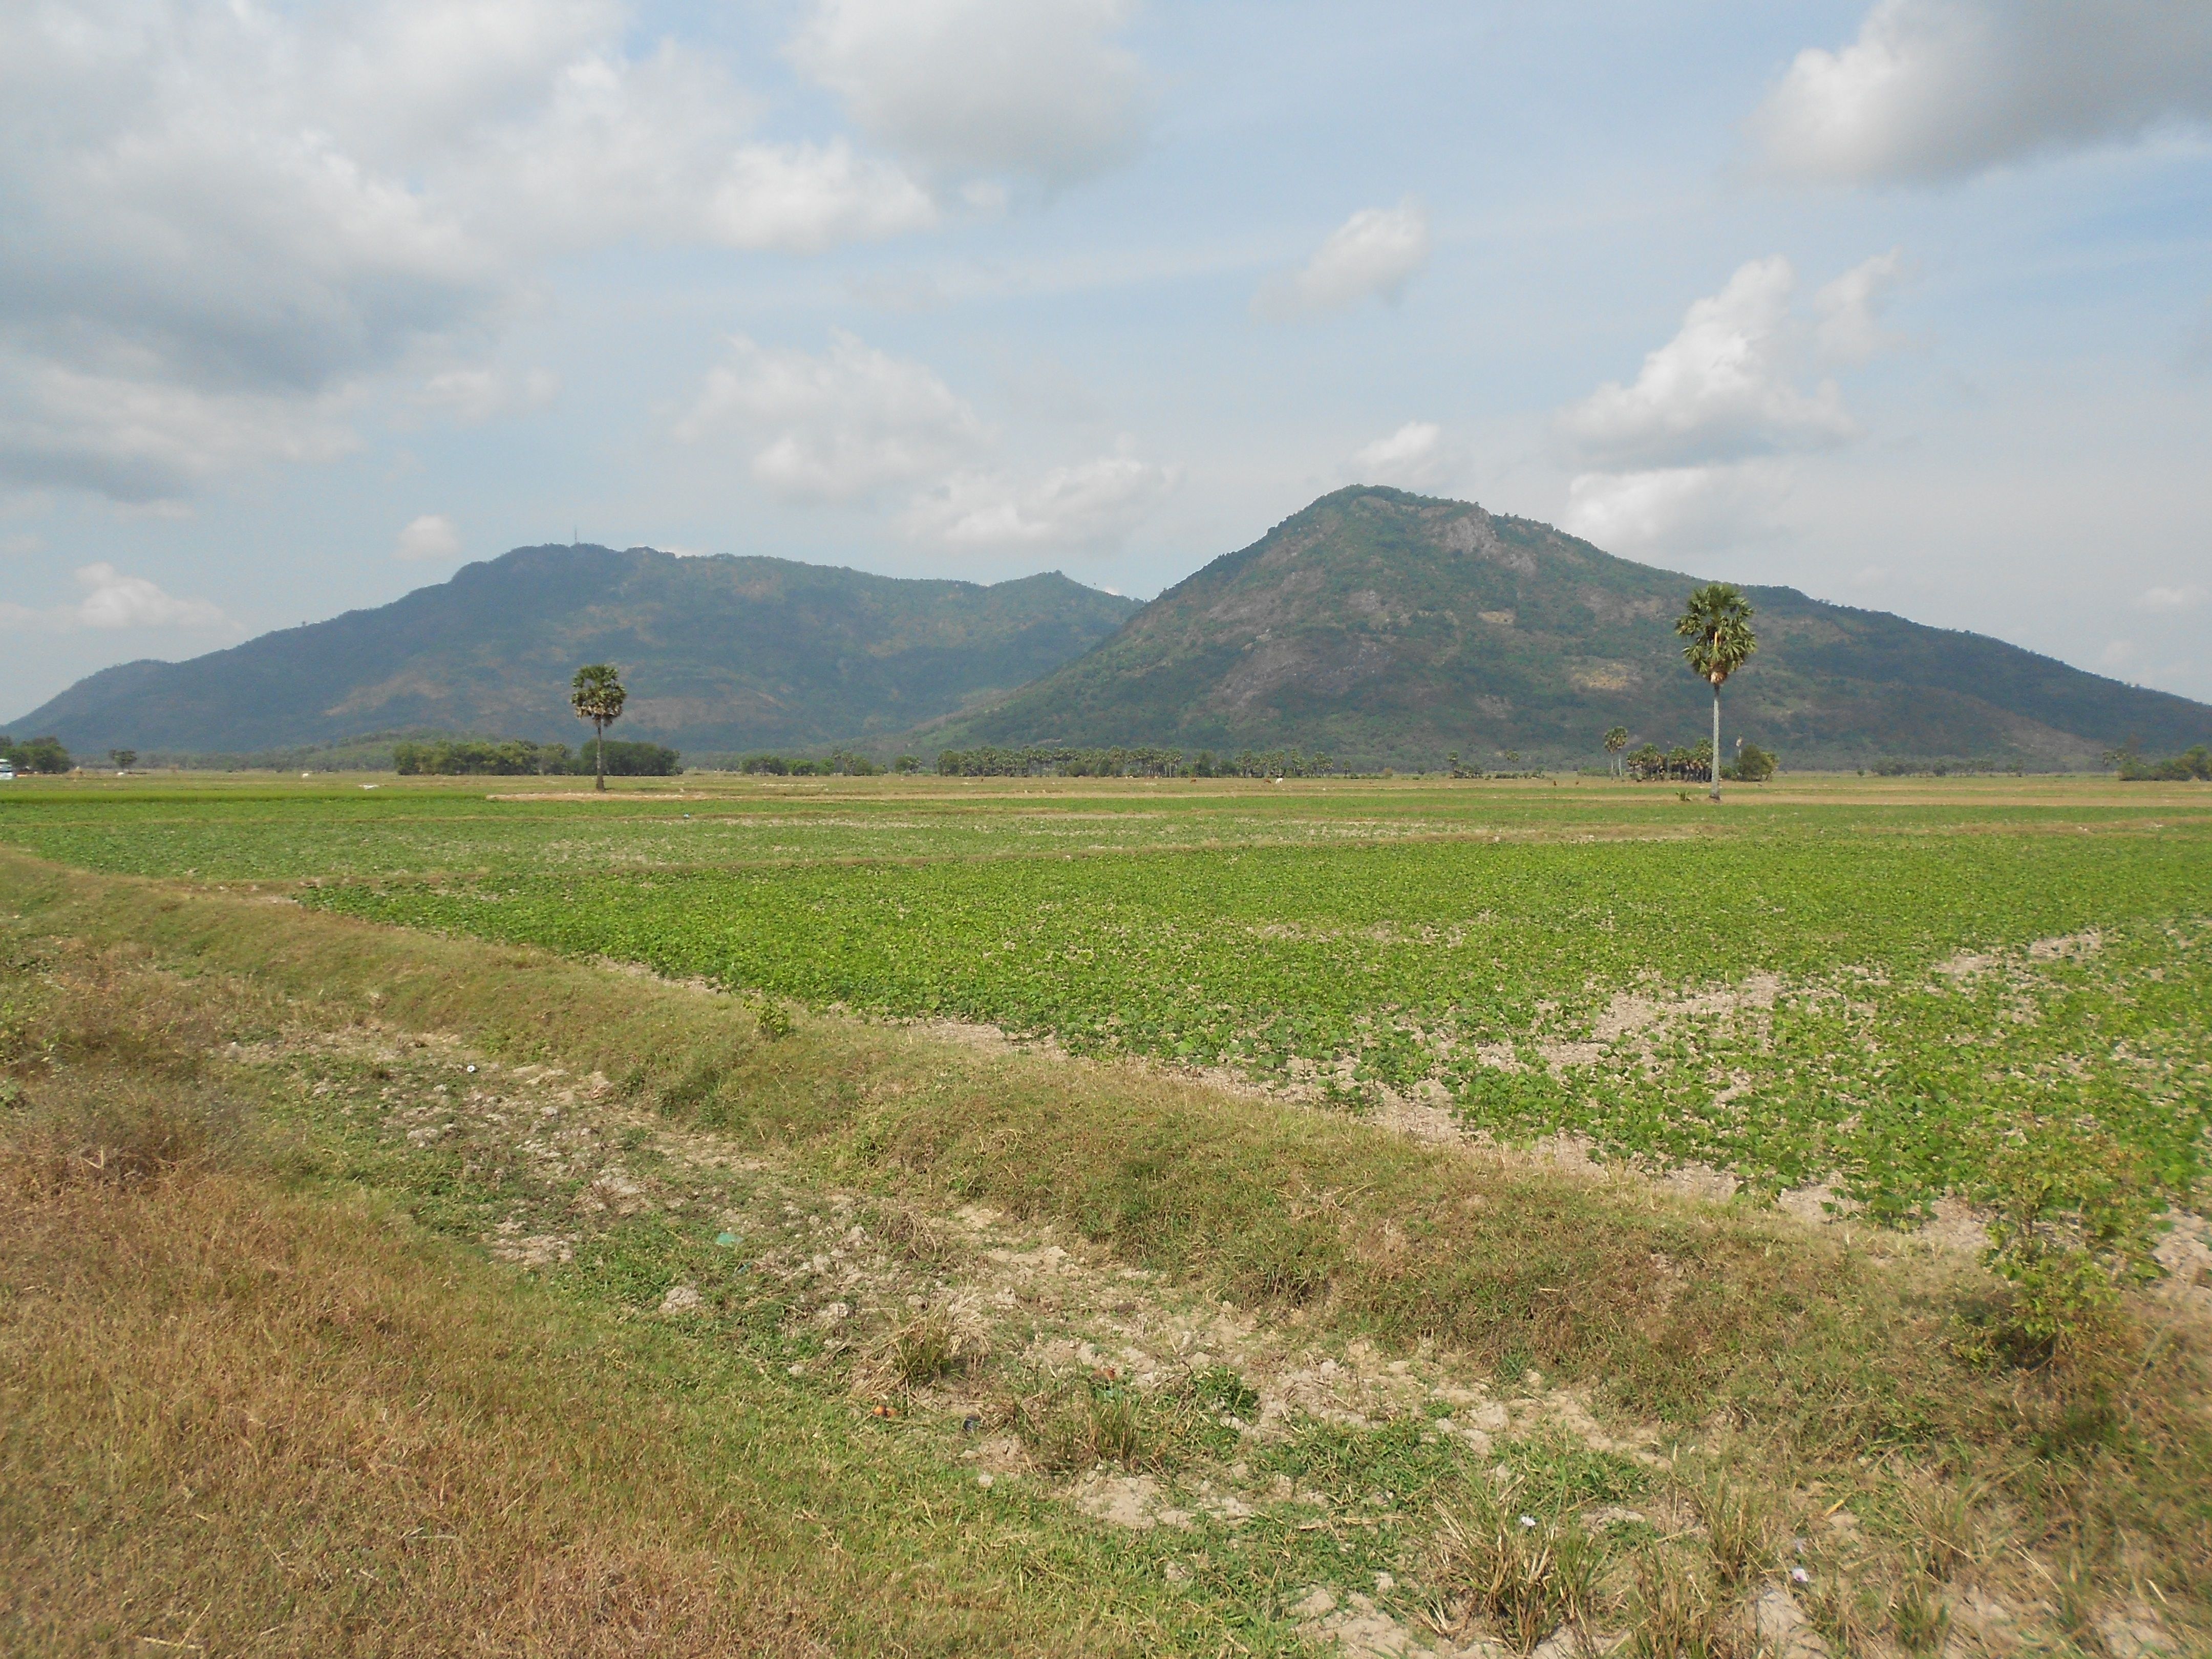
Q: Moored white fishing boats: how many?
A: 0